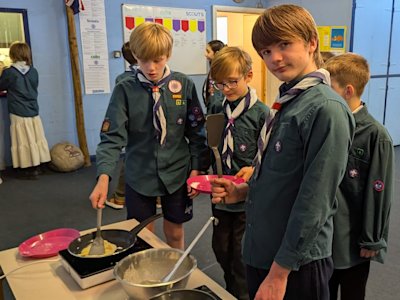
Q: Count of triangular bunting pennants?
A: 9